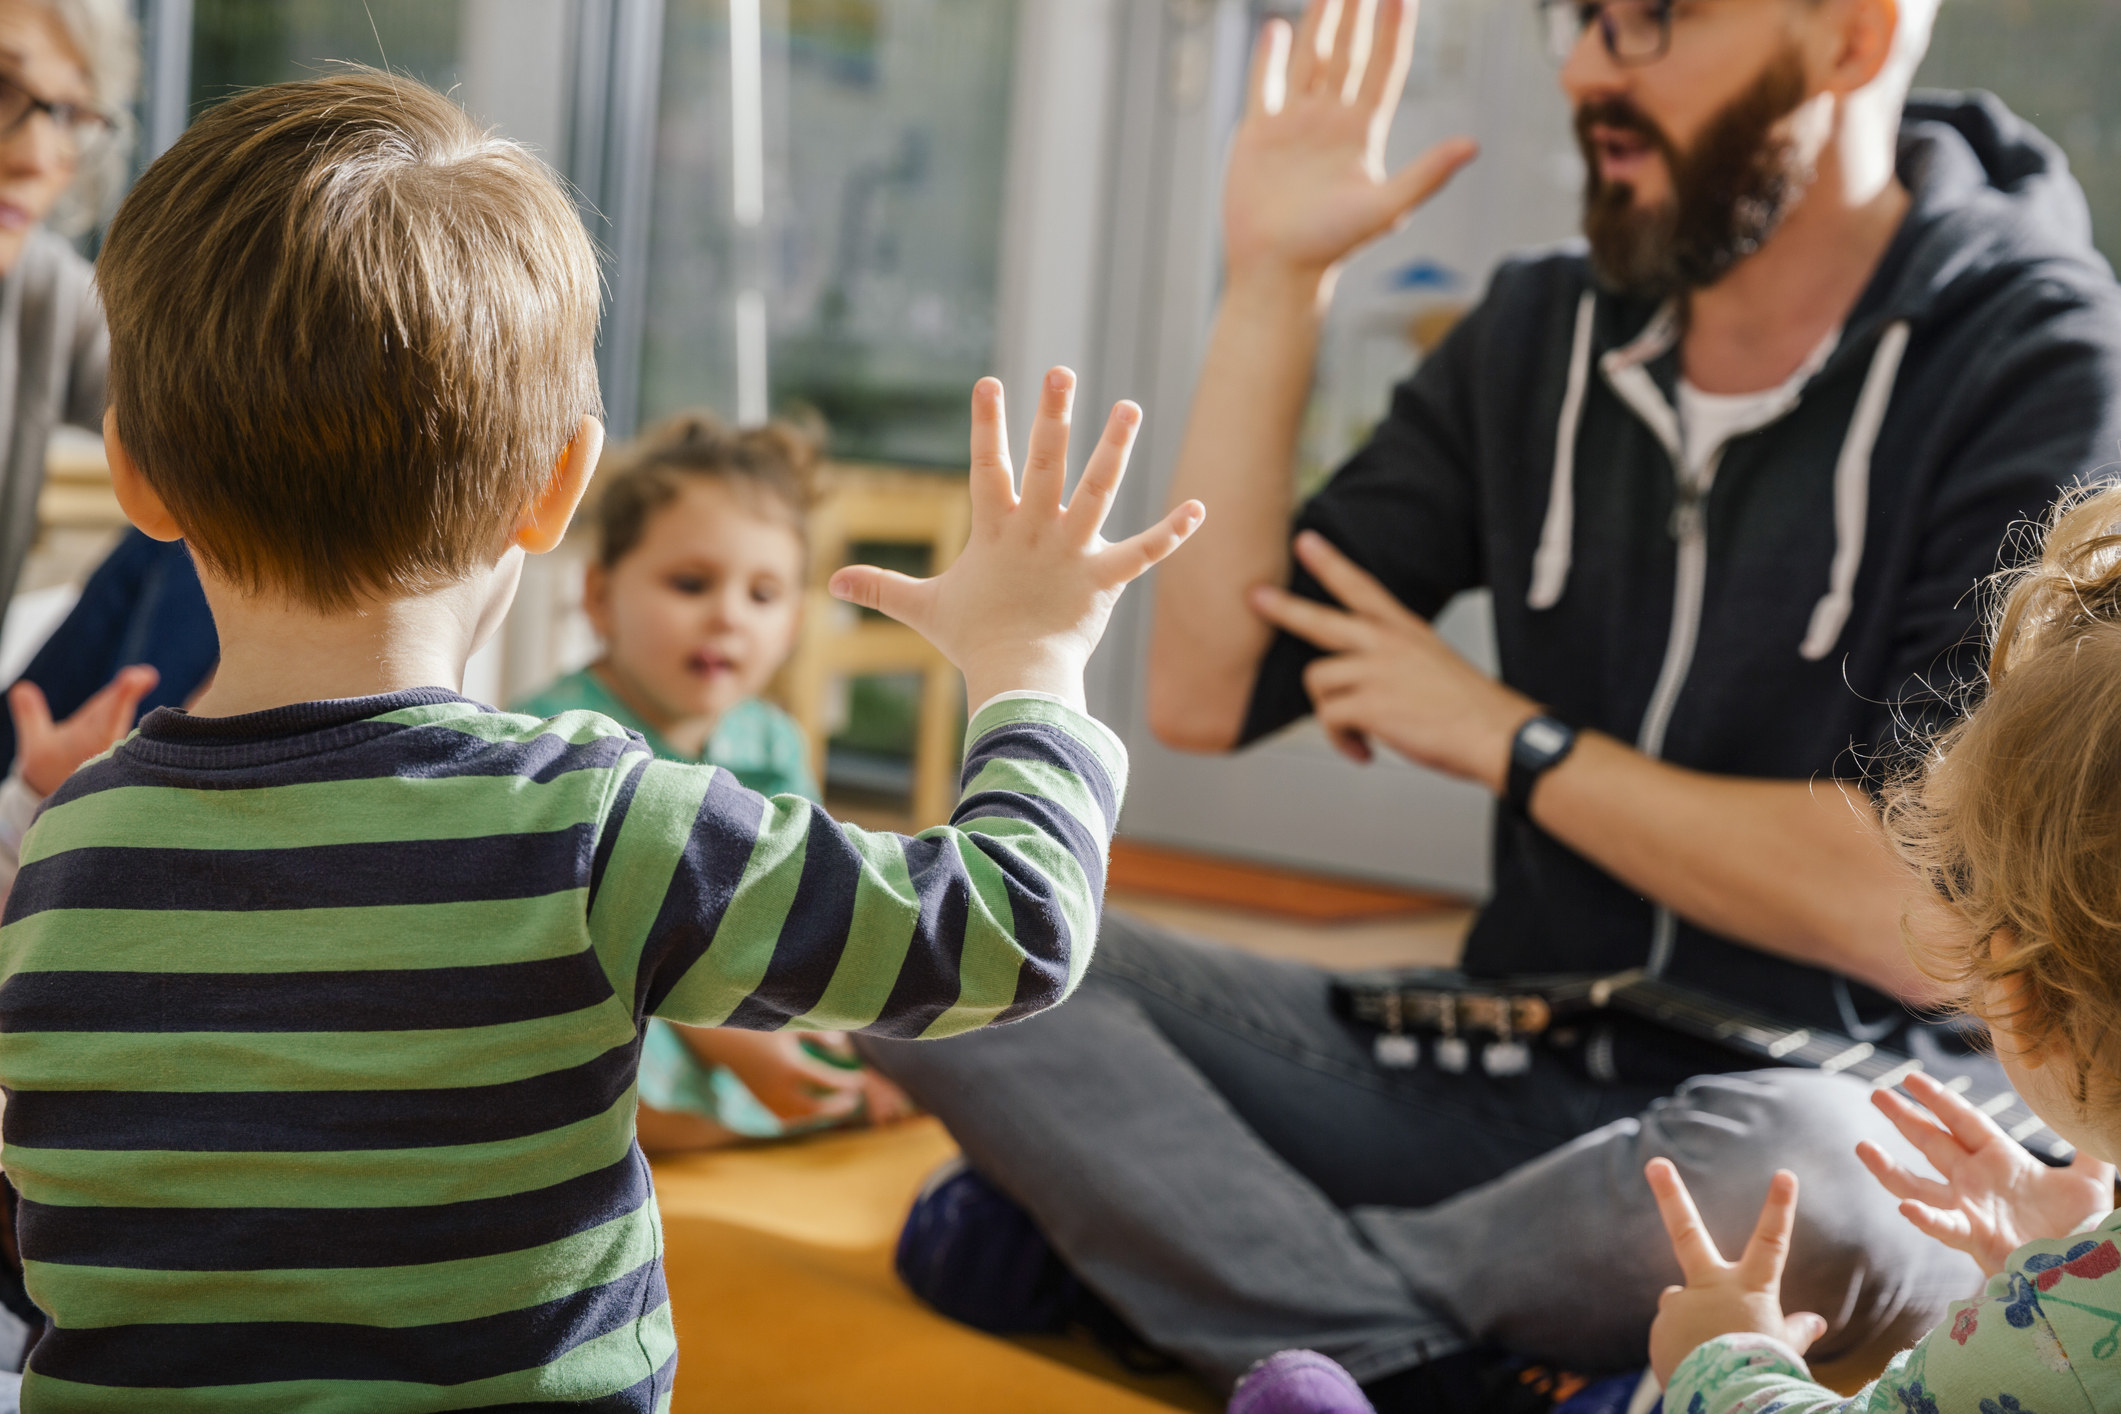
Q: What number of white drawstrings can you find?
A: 2